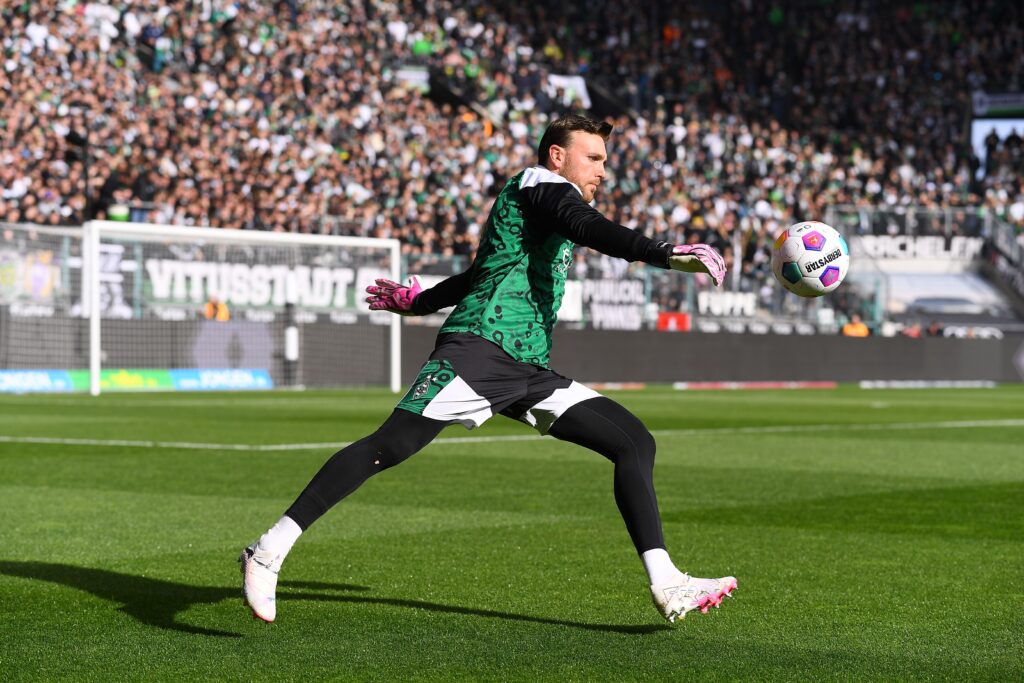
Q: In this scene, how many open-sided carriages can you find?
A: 0